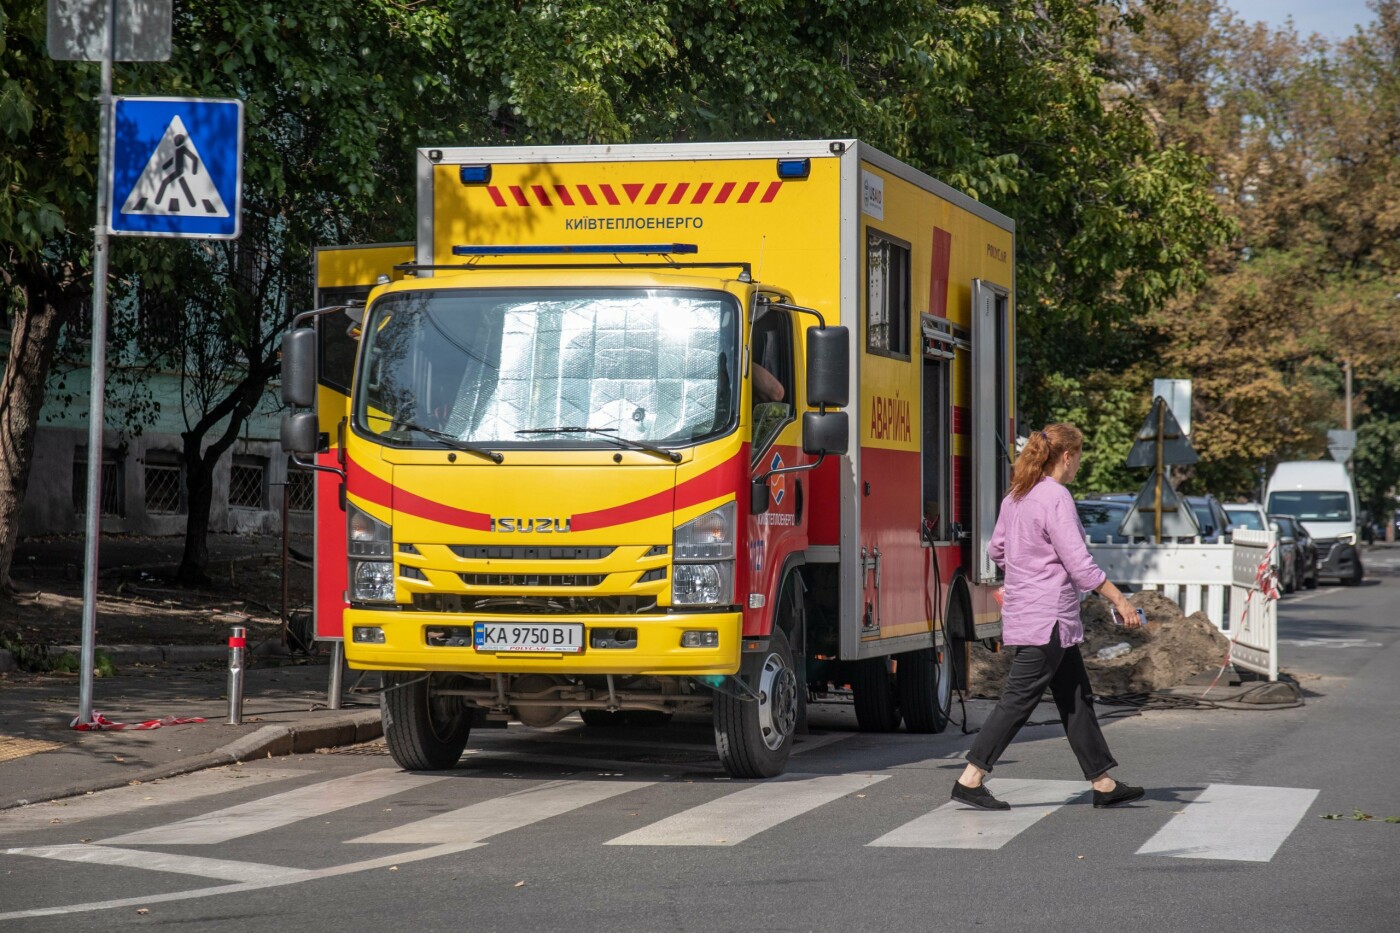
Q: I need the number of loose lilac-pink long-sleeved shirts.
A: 1